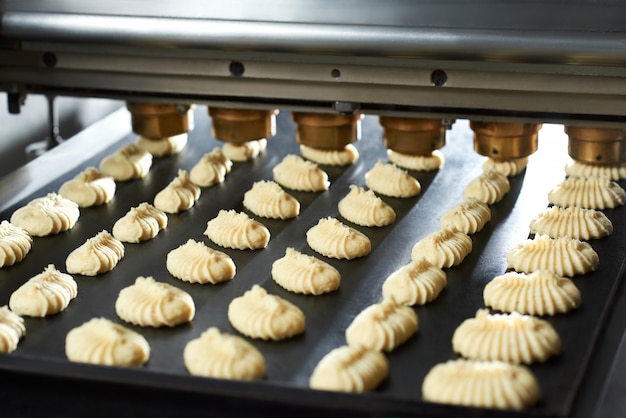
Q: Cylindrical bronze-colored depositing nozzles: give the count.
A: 6